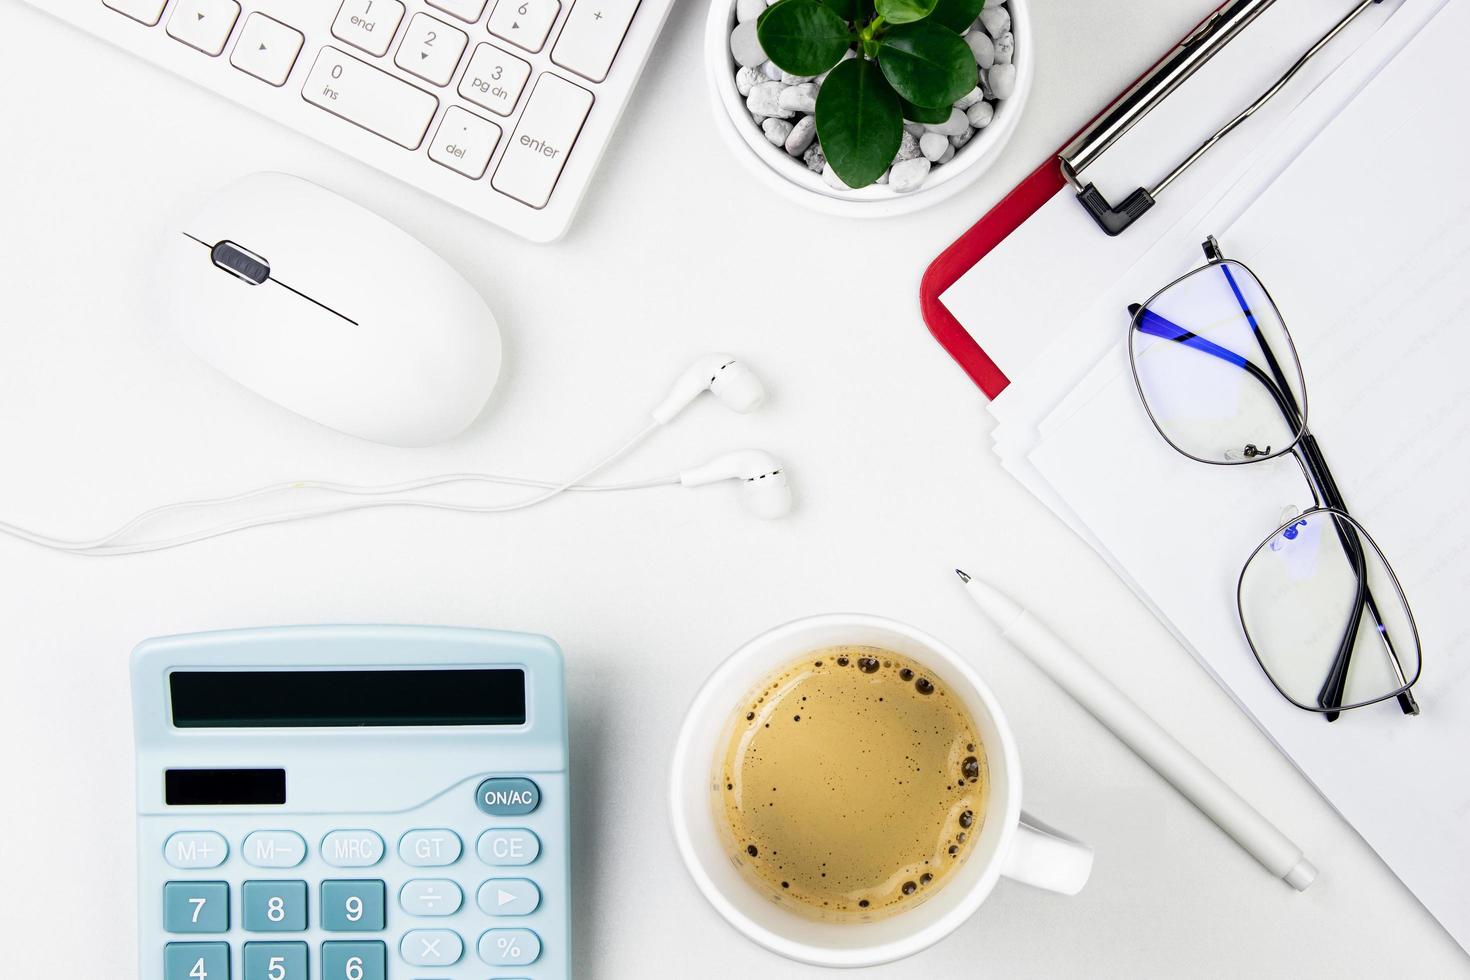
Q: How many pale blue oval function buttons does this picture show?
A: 9